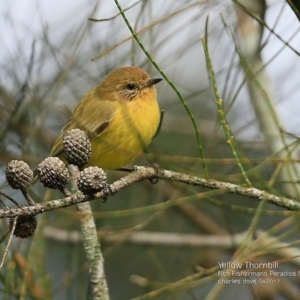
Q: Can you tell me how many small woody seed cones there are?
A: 5